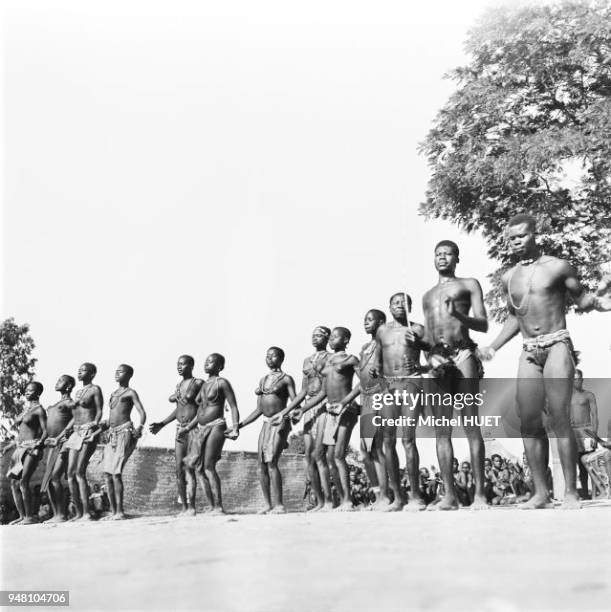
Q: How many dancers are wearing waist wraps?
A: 13